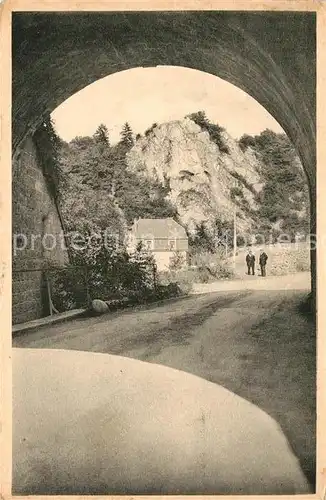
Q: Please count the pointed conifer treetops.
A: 2